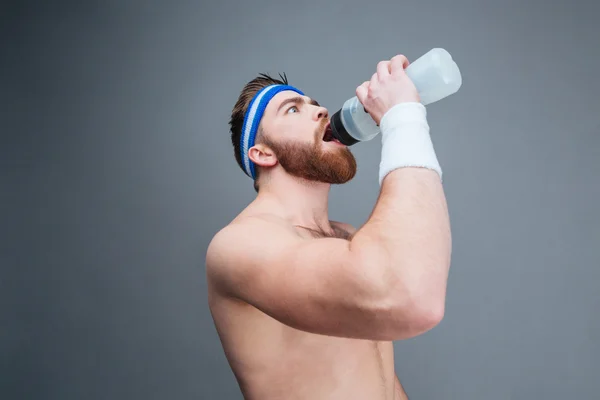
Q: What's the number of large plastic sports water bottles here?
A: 1